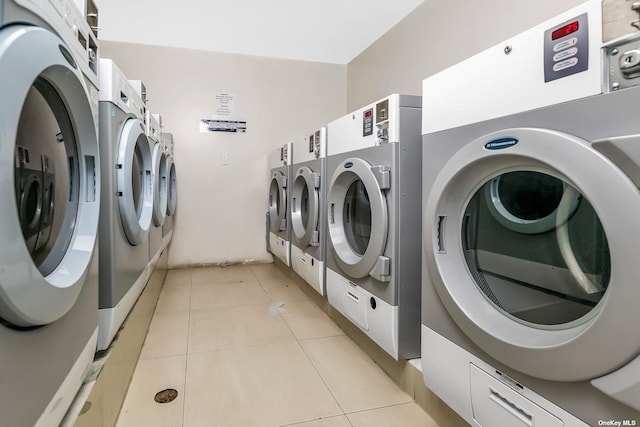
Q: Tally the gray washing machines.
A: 8